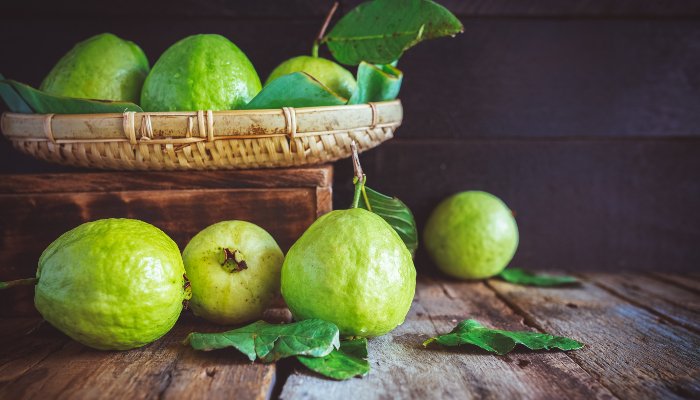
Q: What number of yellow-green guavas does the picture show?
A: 7